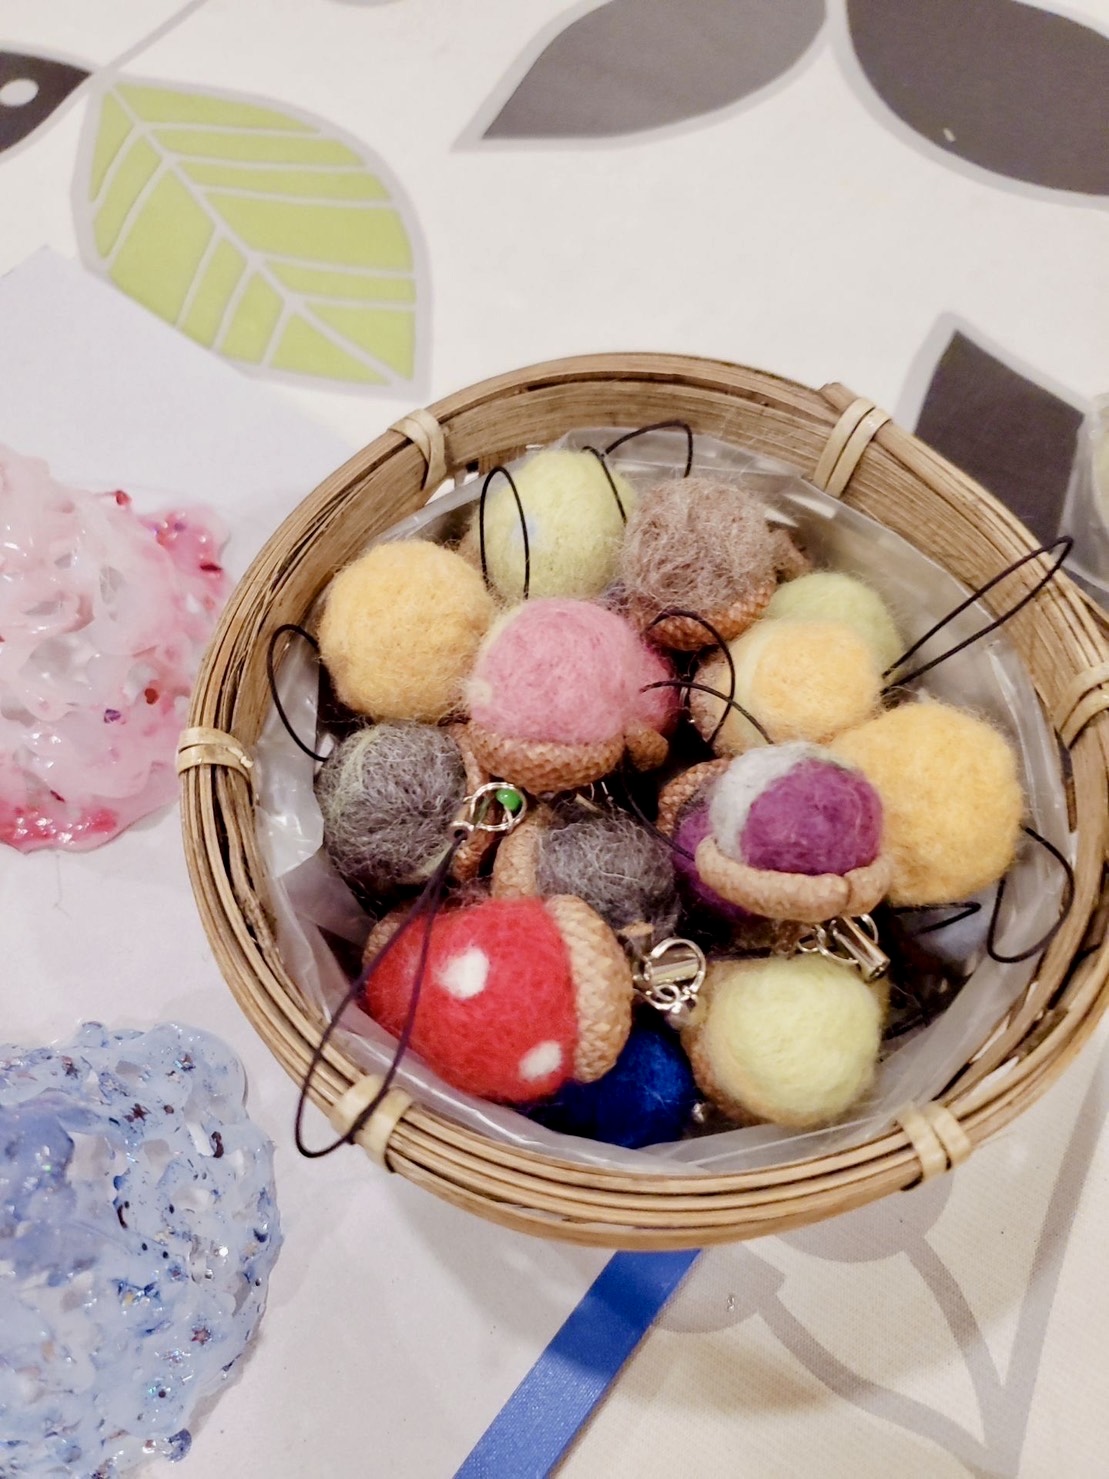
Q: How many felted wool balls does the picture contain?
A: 15